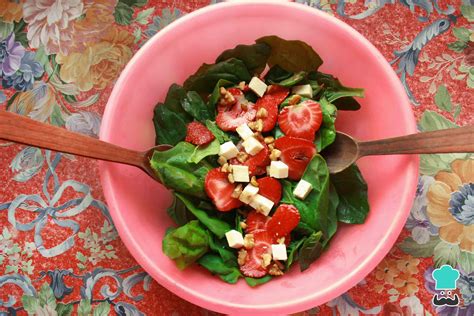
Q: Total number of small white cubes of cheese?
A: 12